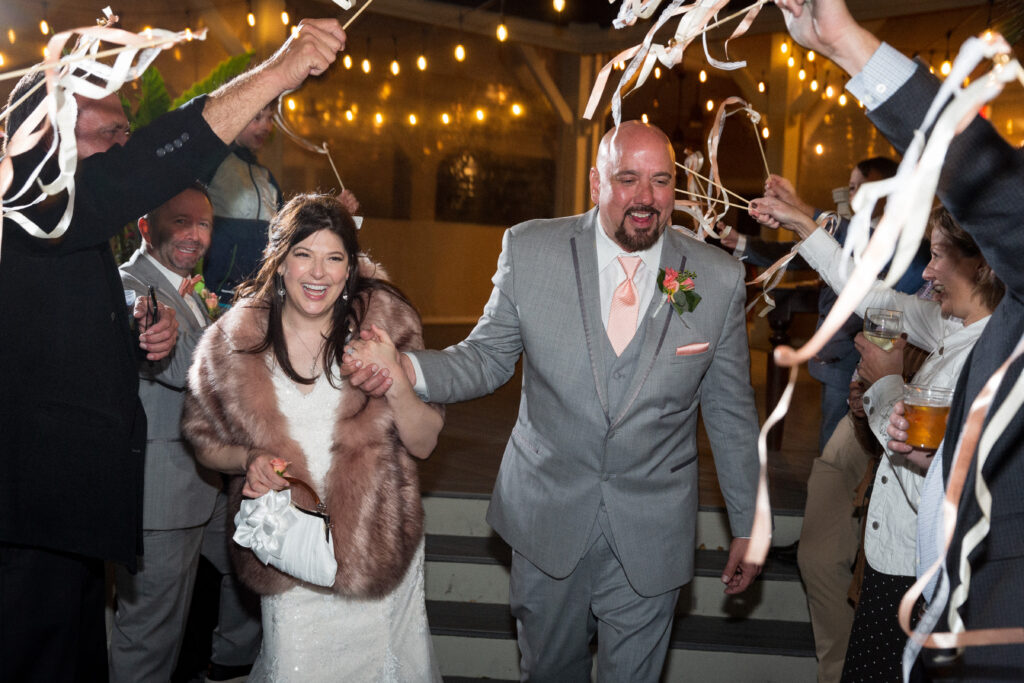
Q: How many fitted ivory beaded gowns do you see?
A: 1